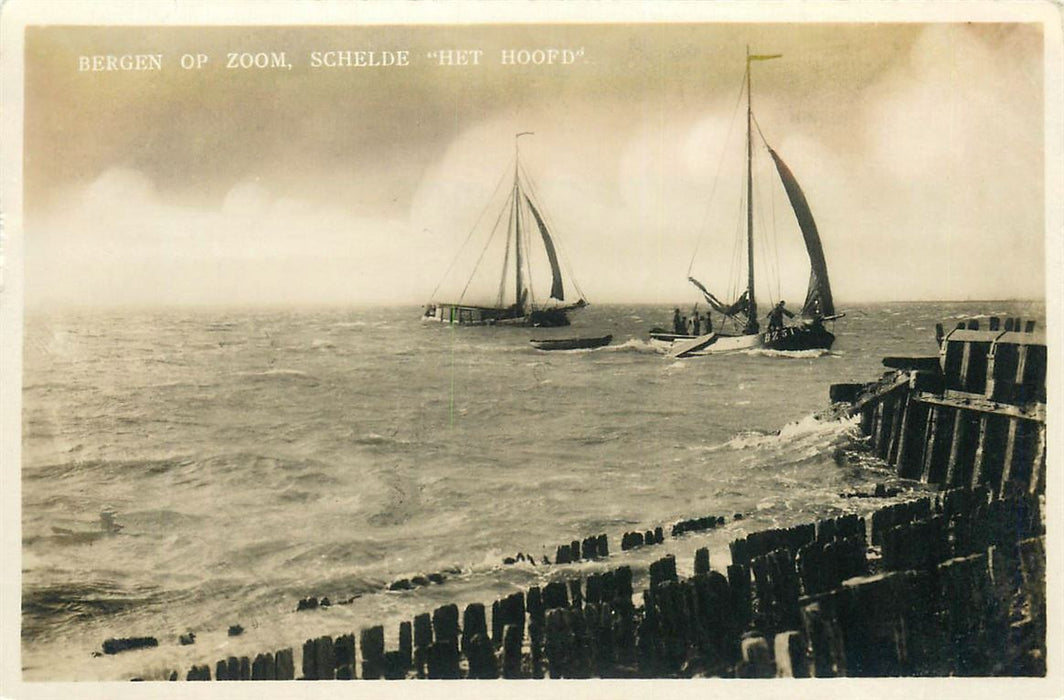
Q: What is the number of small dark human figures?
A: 5